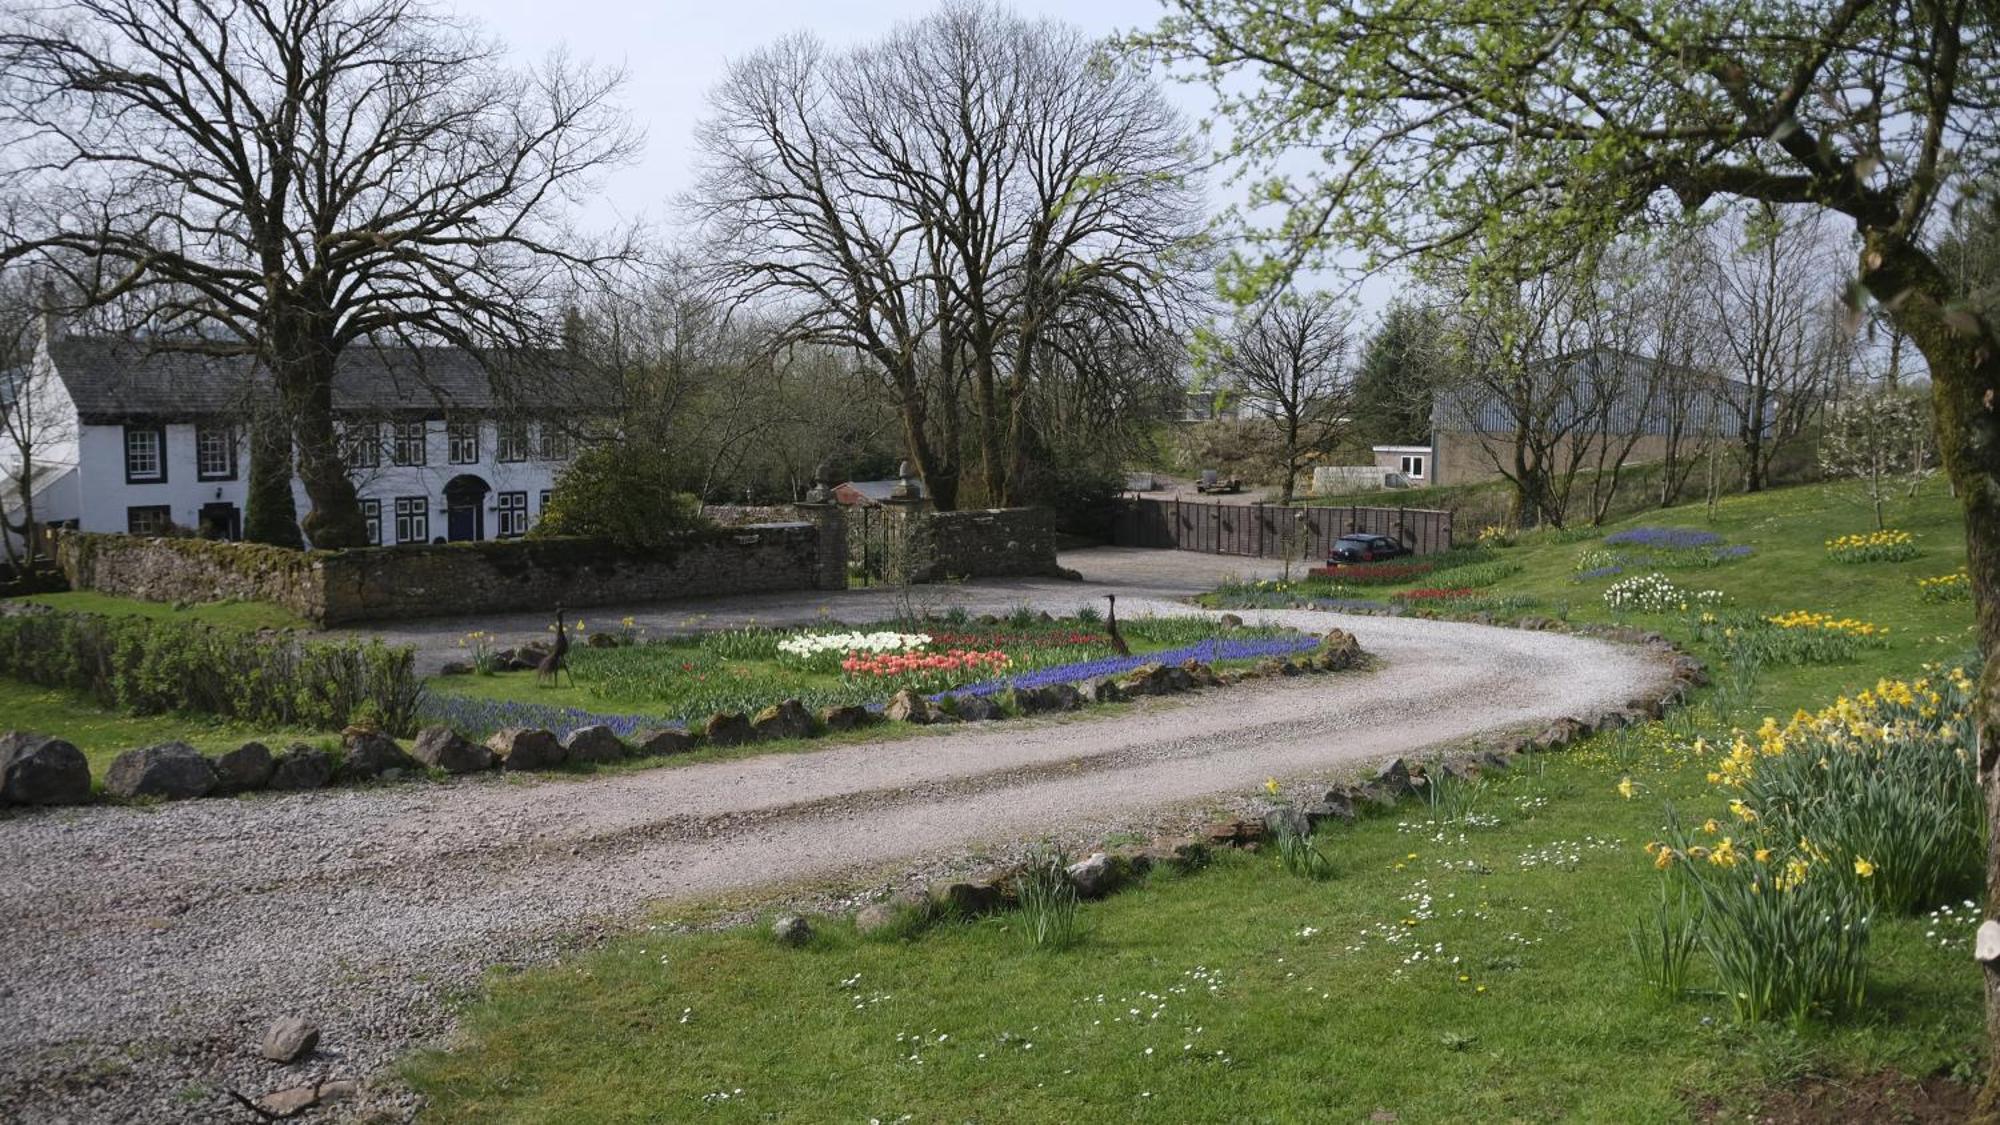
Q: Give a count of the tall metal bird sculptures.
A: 2